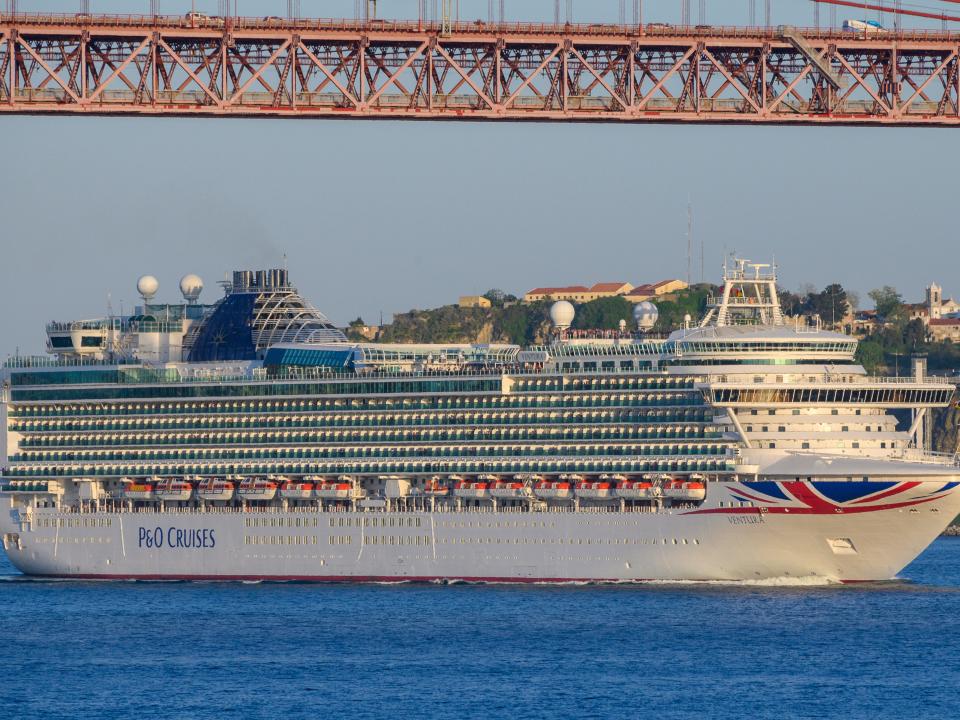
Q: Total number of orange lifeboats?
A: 13